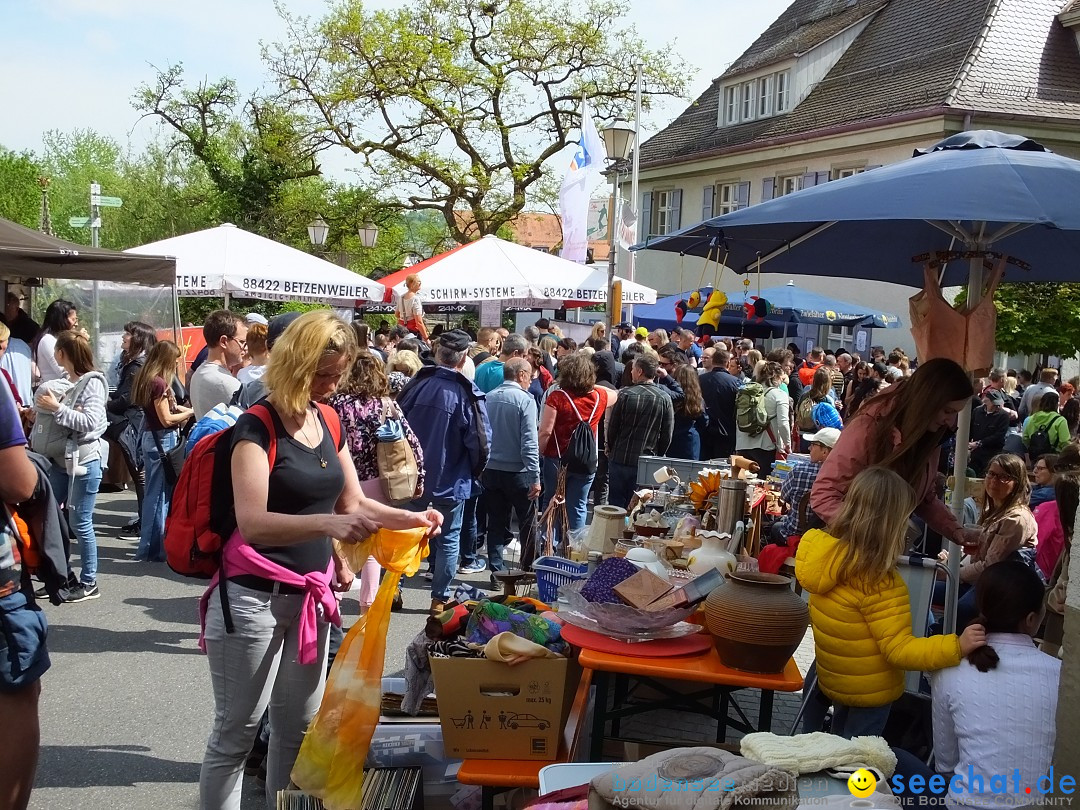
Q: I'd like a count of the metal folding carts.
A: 0